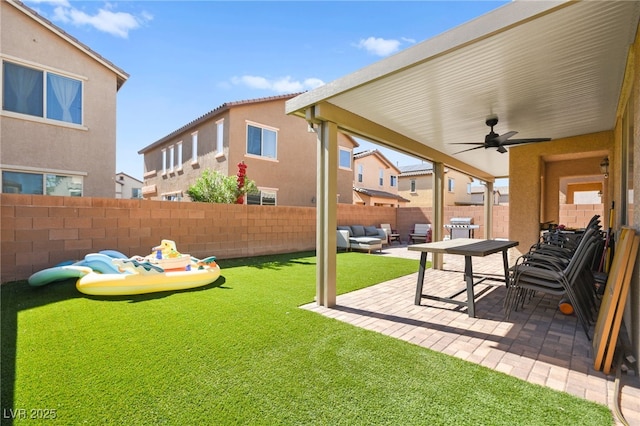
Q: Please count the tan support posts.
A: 3